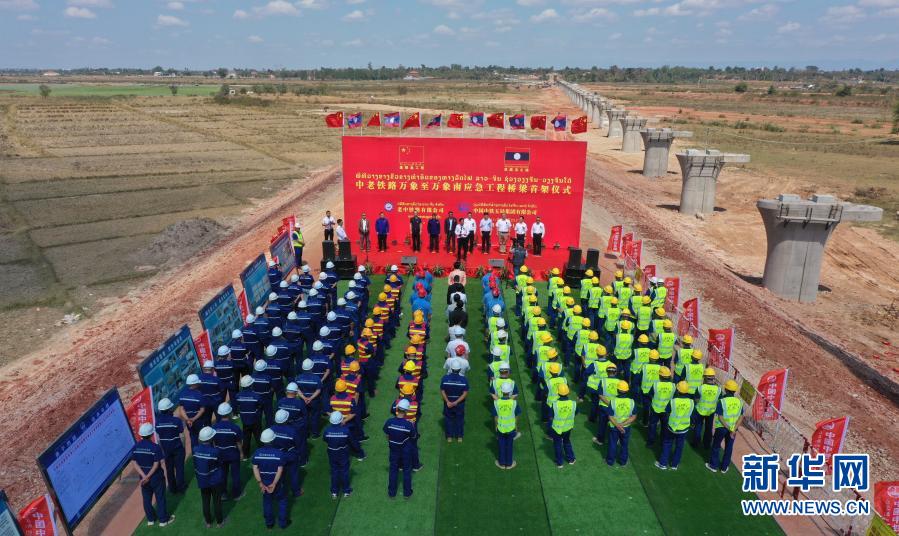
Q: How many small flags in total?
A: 13